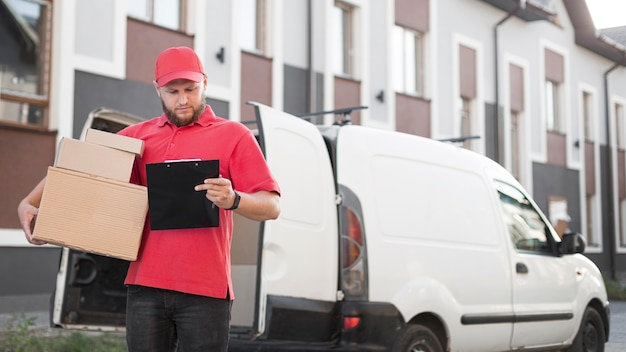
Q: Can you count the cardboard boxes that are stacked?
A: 3